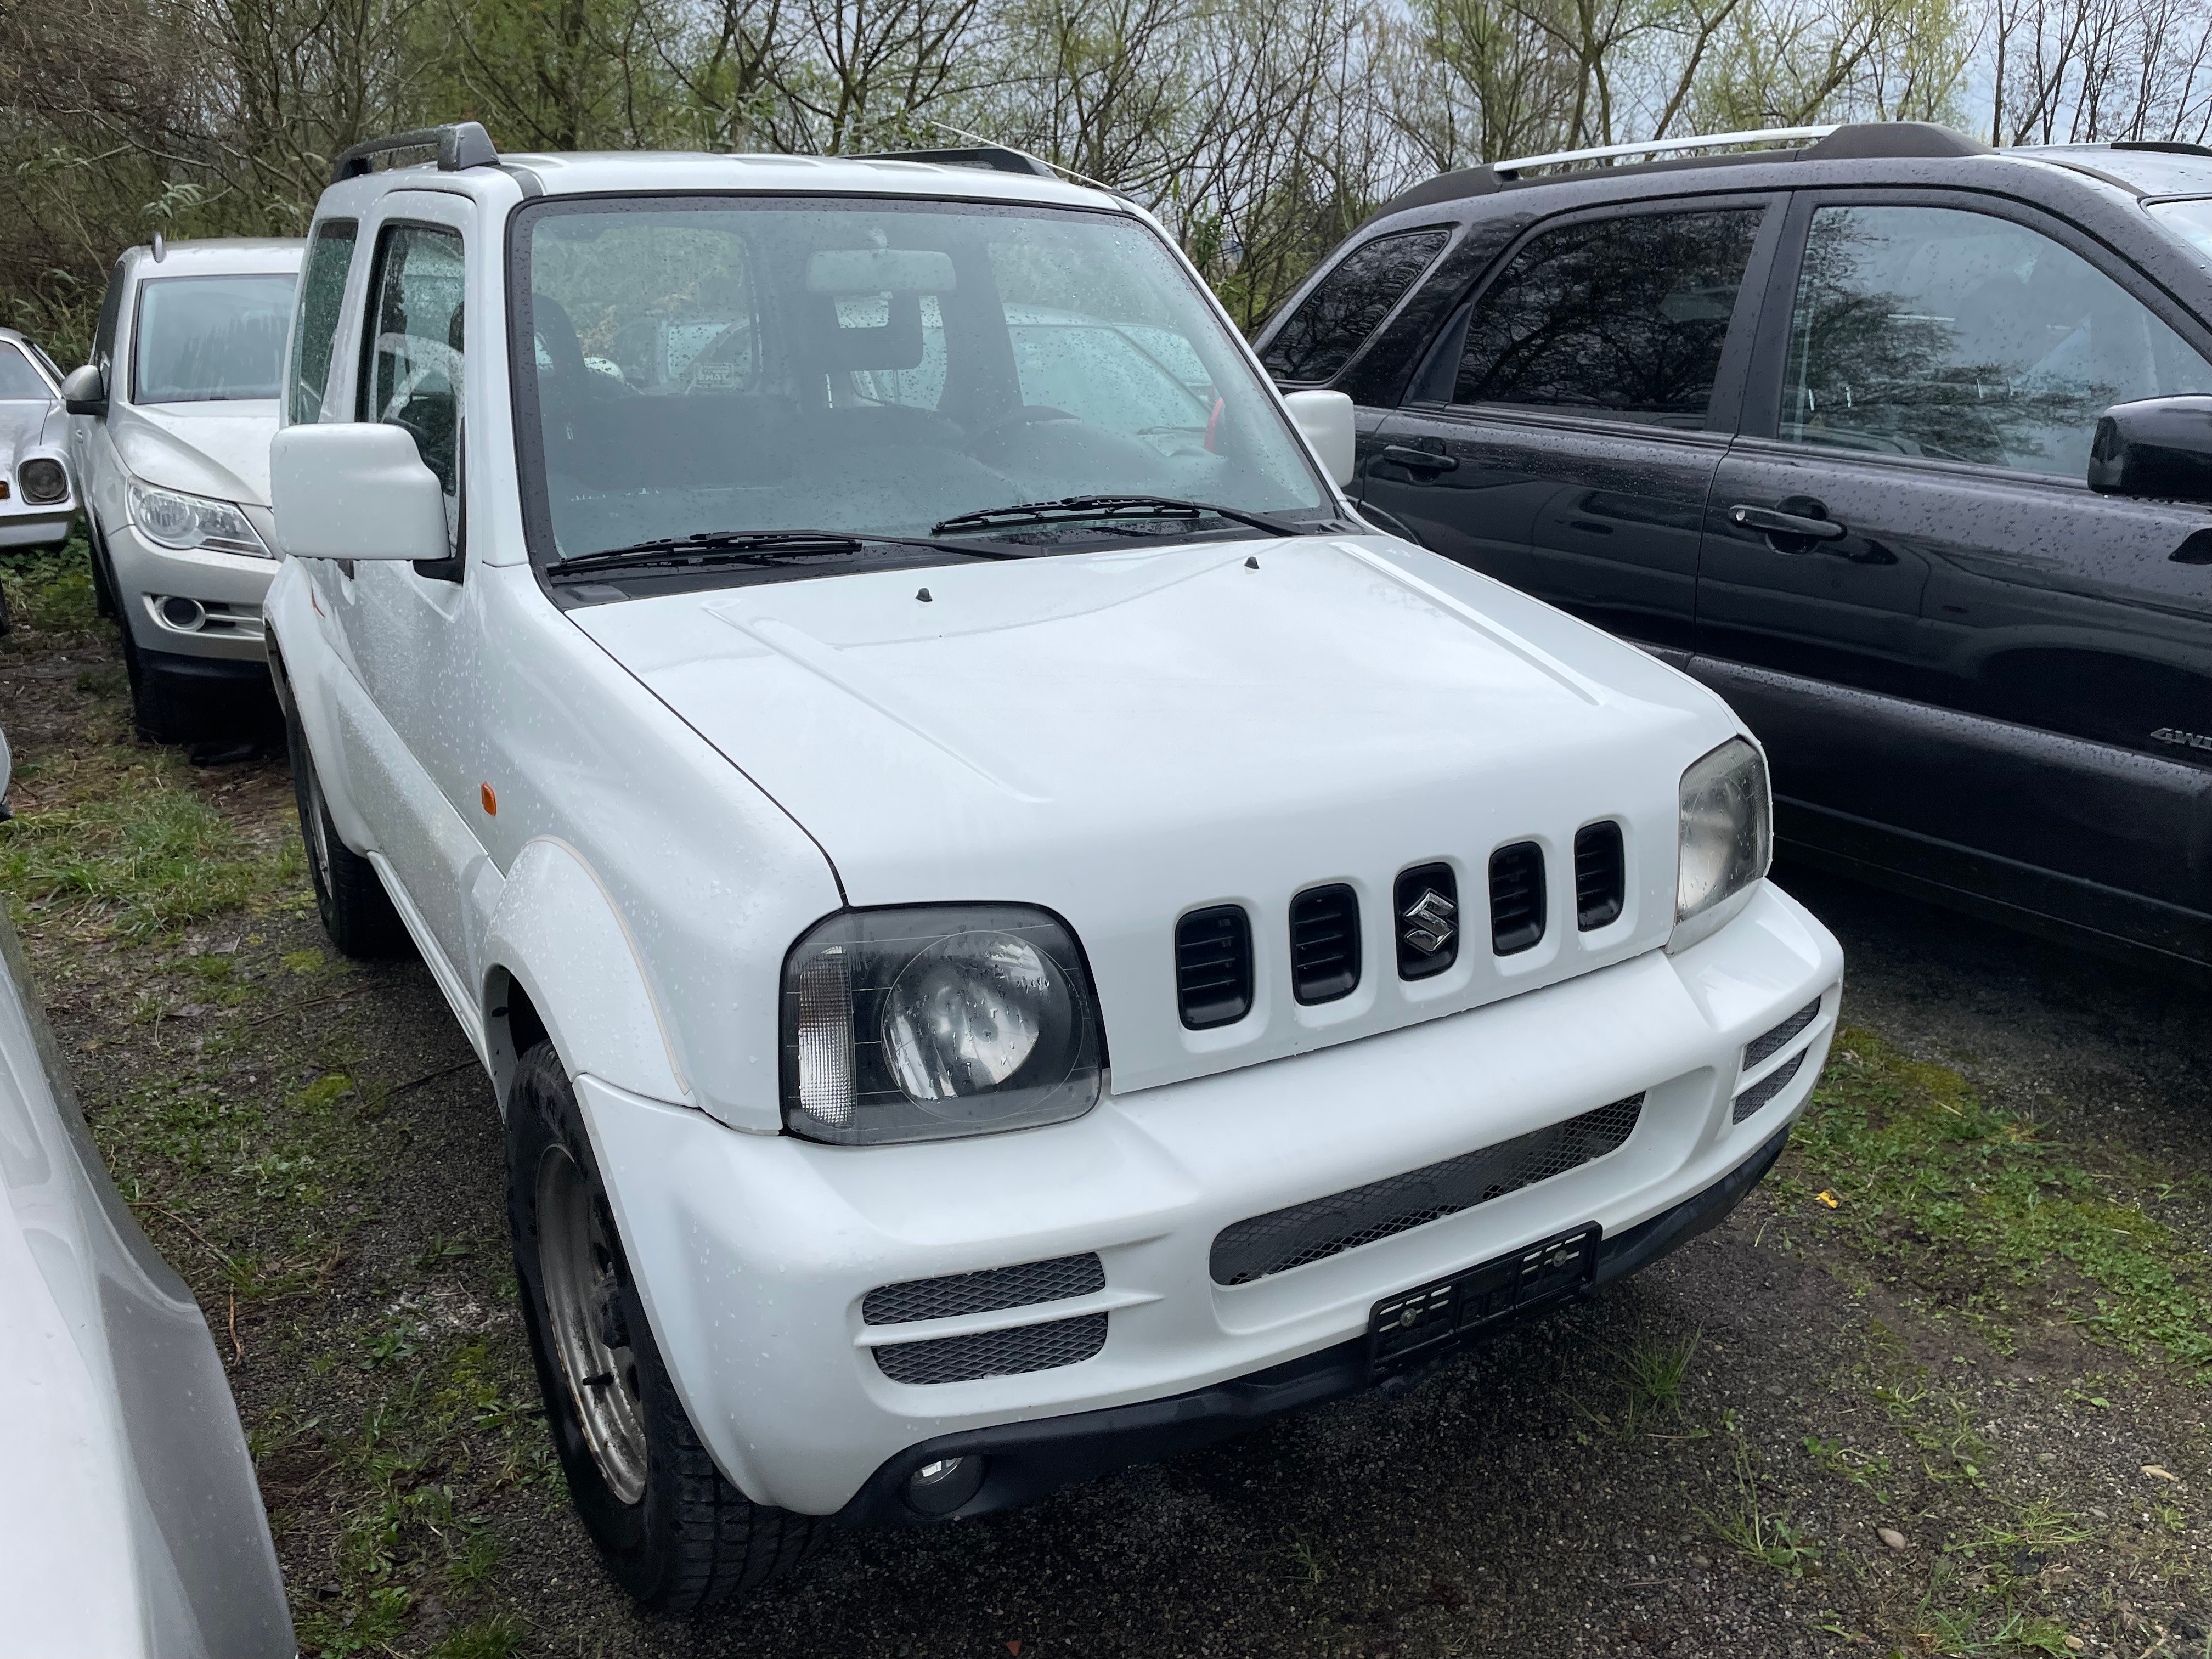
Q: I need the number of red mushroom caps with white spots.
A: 0